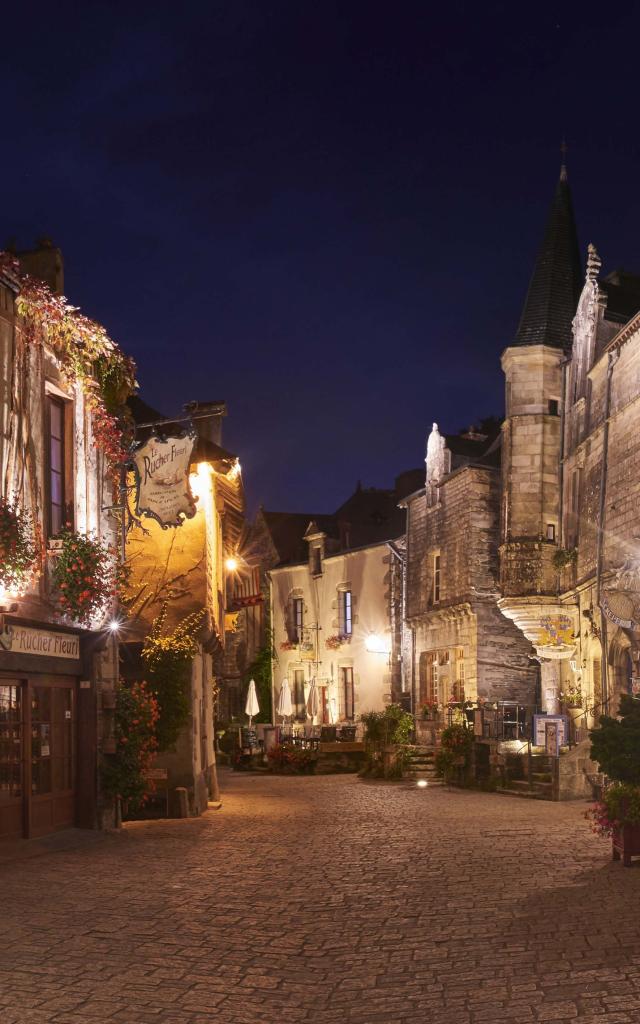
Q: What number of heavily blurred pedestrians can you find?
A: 0